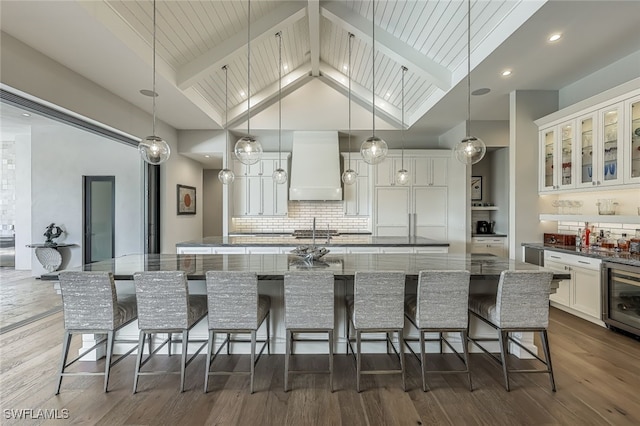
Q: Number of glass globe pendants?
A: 8